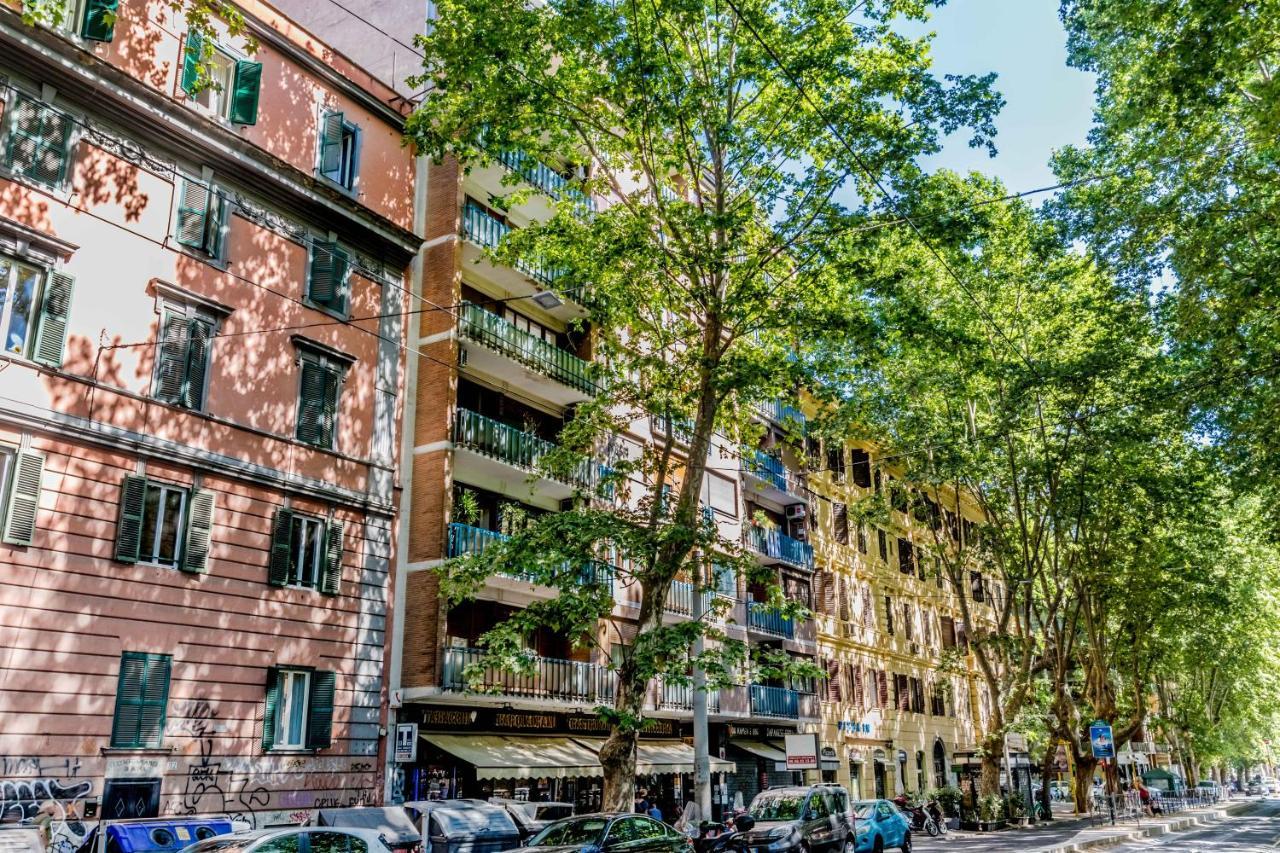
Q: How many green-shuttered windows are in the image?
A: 14